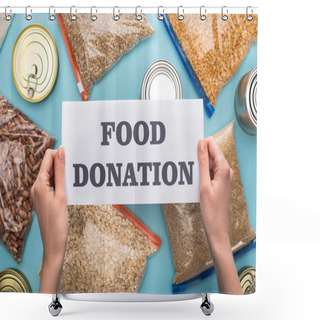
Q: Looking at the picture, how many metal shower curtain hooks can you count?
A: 12